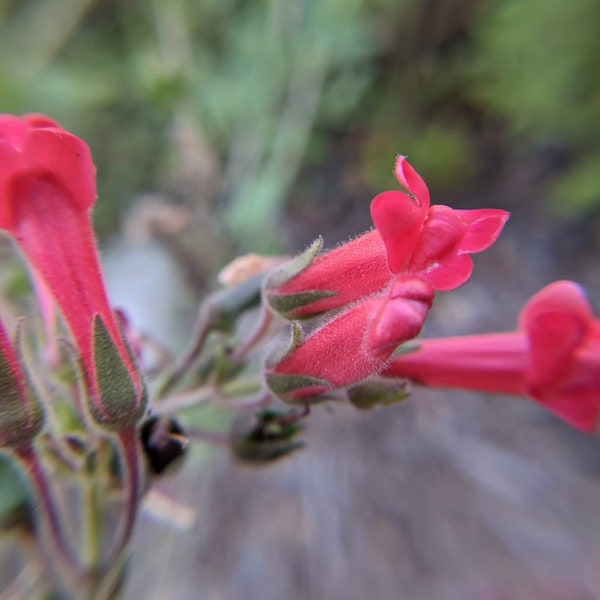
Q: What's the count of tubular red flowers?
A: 5